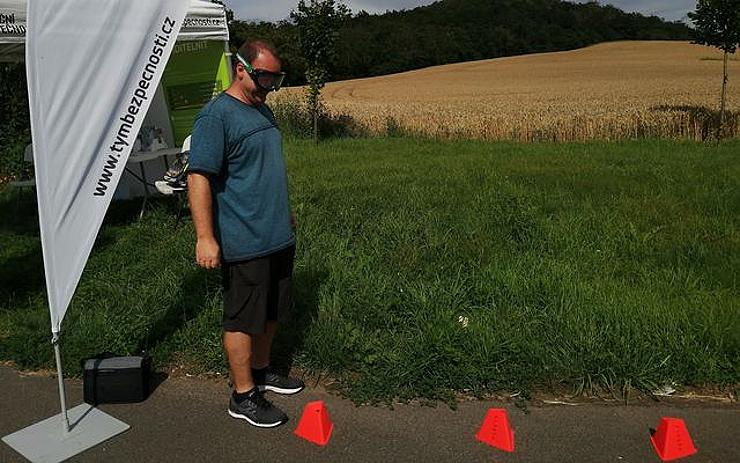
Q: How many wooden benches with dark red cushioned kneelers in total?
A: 0